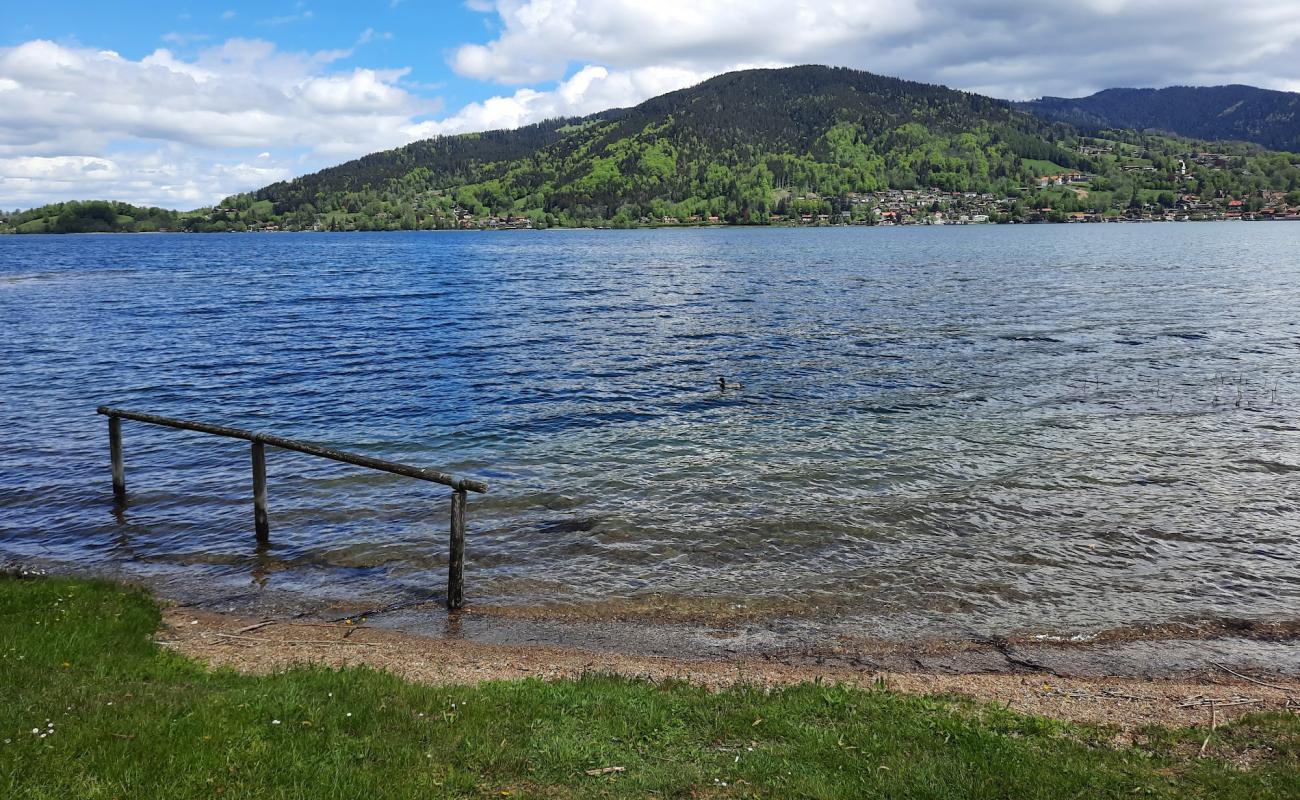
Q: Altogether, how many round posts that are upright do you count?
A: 3